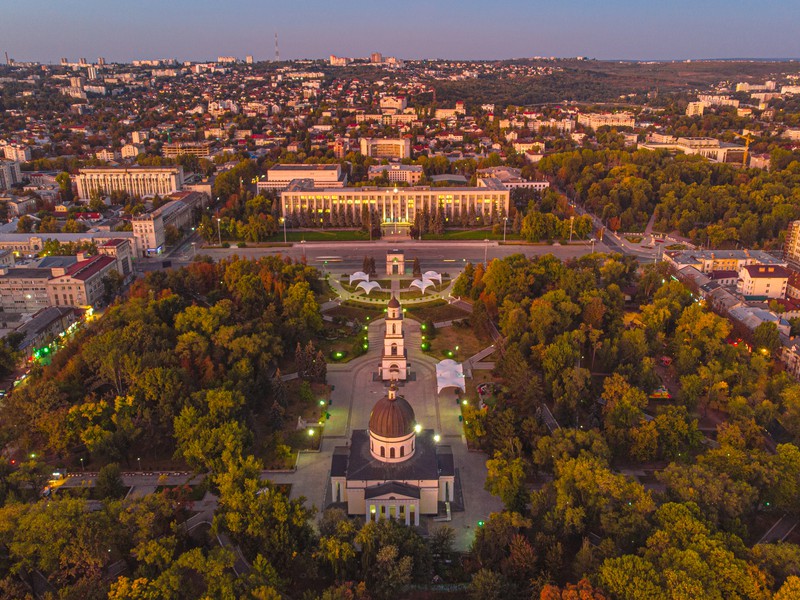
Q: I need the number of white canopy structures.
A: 5